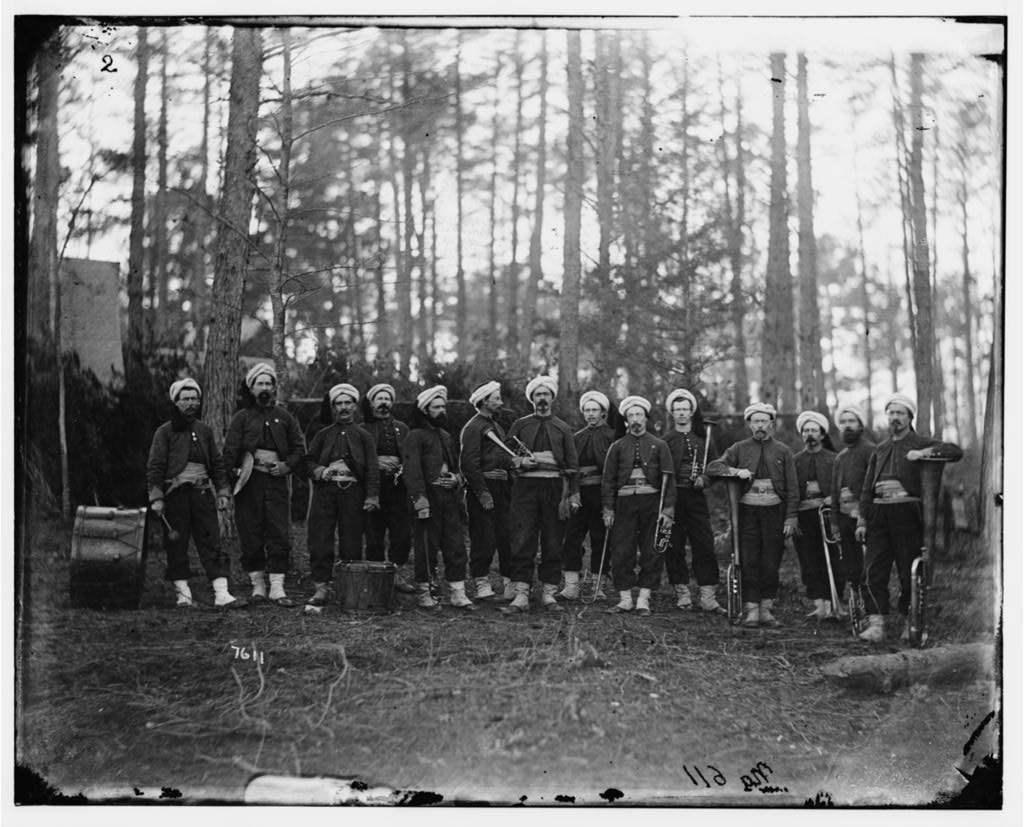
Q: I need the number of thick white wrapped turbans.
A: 14